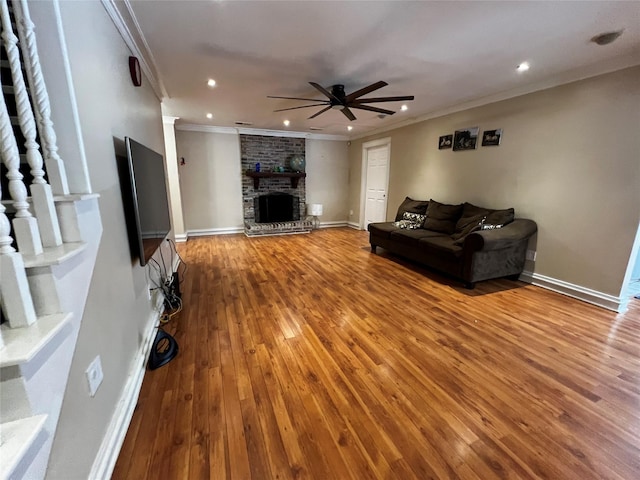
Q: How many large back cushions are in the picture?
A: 3